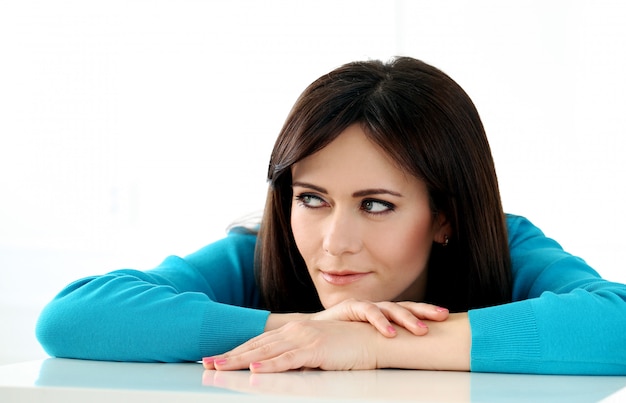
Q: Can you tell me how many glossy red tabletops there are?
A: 0